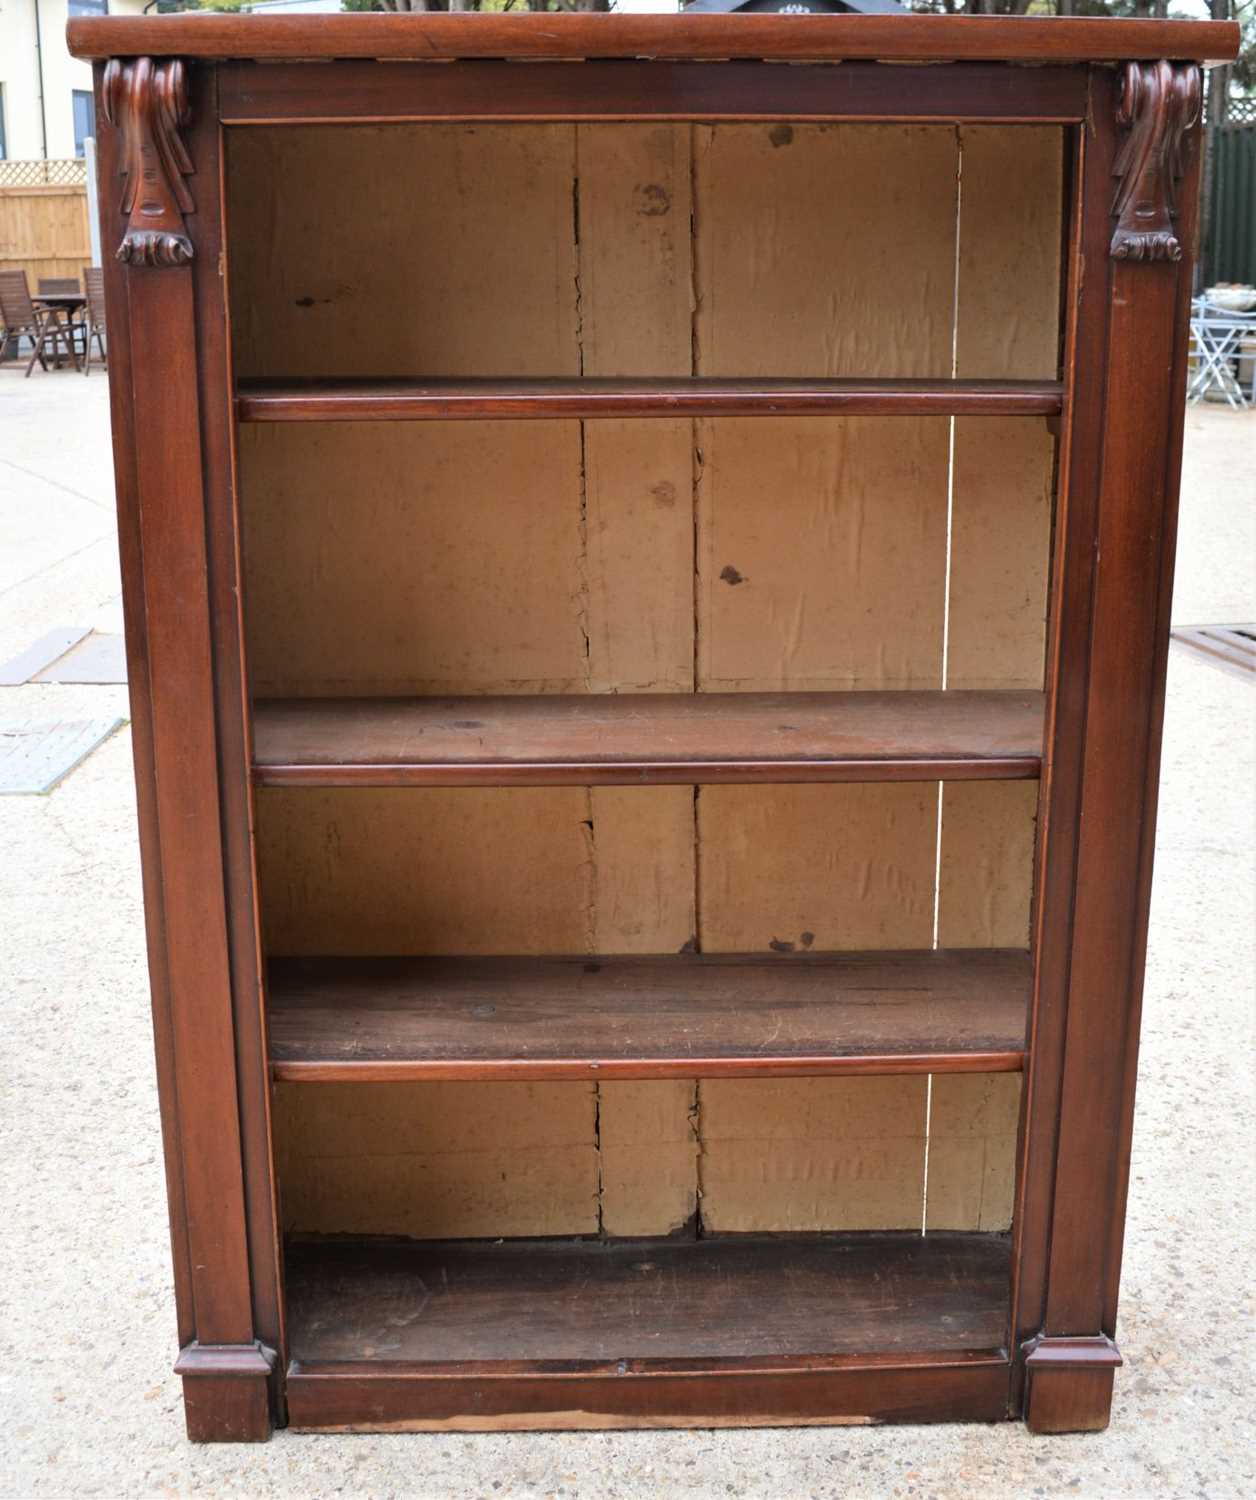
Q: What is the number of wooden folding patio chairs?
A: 3